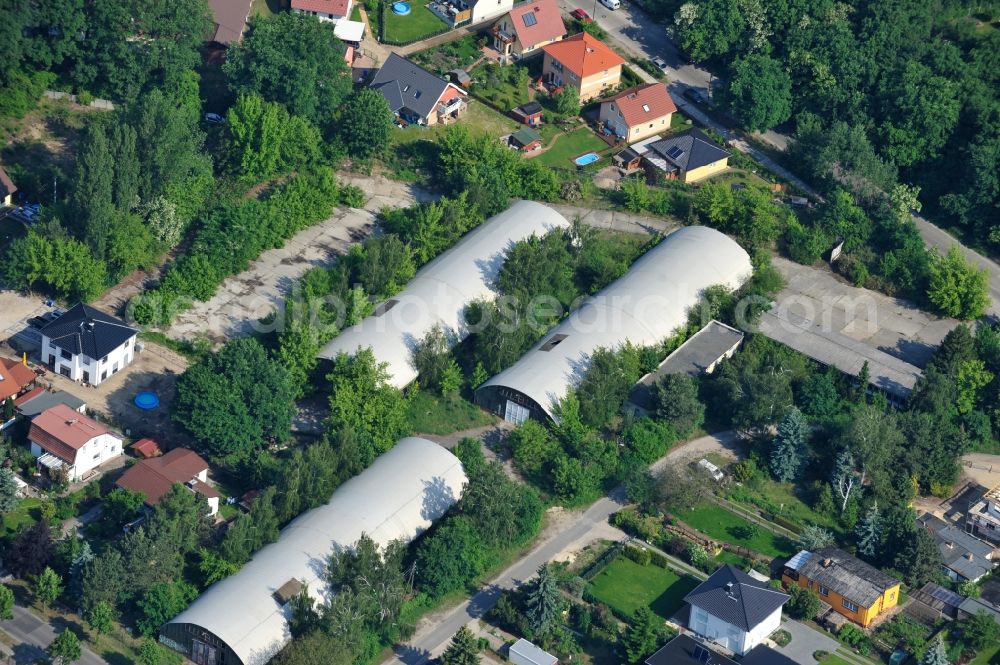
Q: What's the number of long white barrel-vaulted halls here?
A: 3